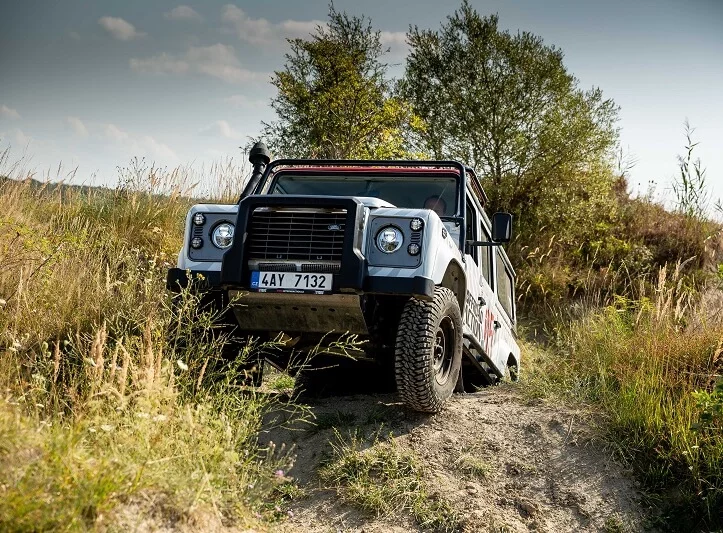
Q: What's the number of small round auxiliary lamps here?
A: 4